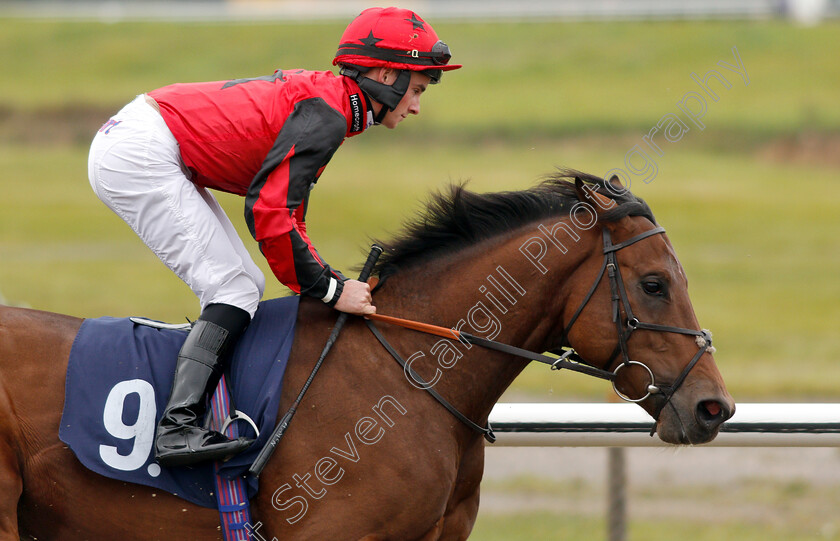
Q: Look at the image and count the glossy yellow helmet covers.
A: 0